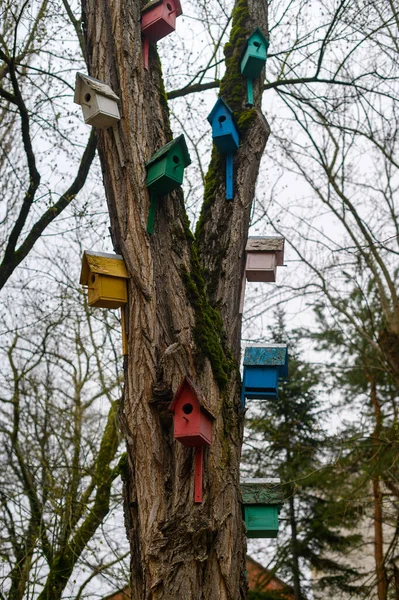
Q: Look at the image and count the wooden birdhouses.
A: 10